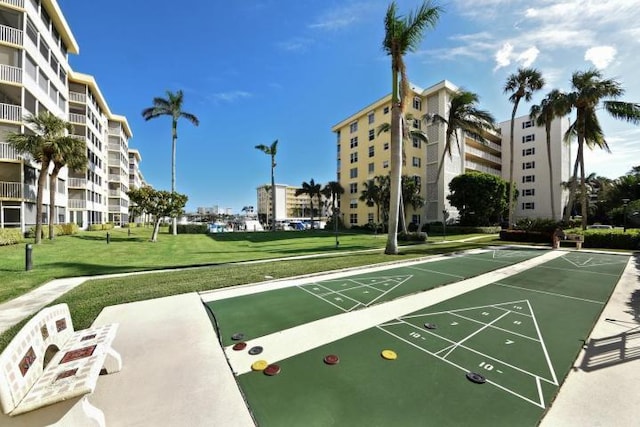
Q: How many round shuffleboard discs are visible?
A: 9